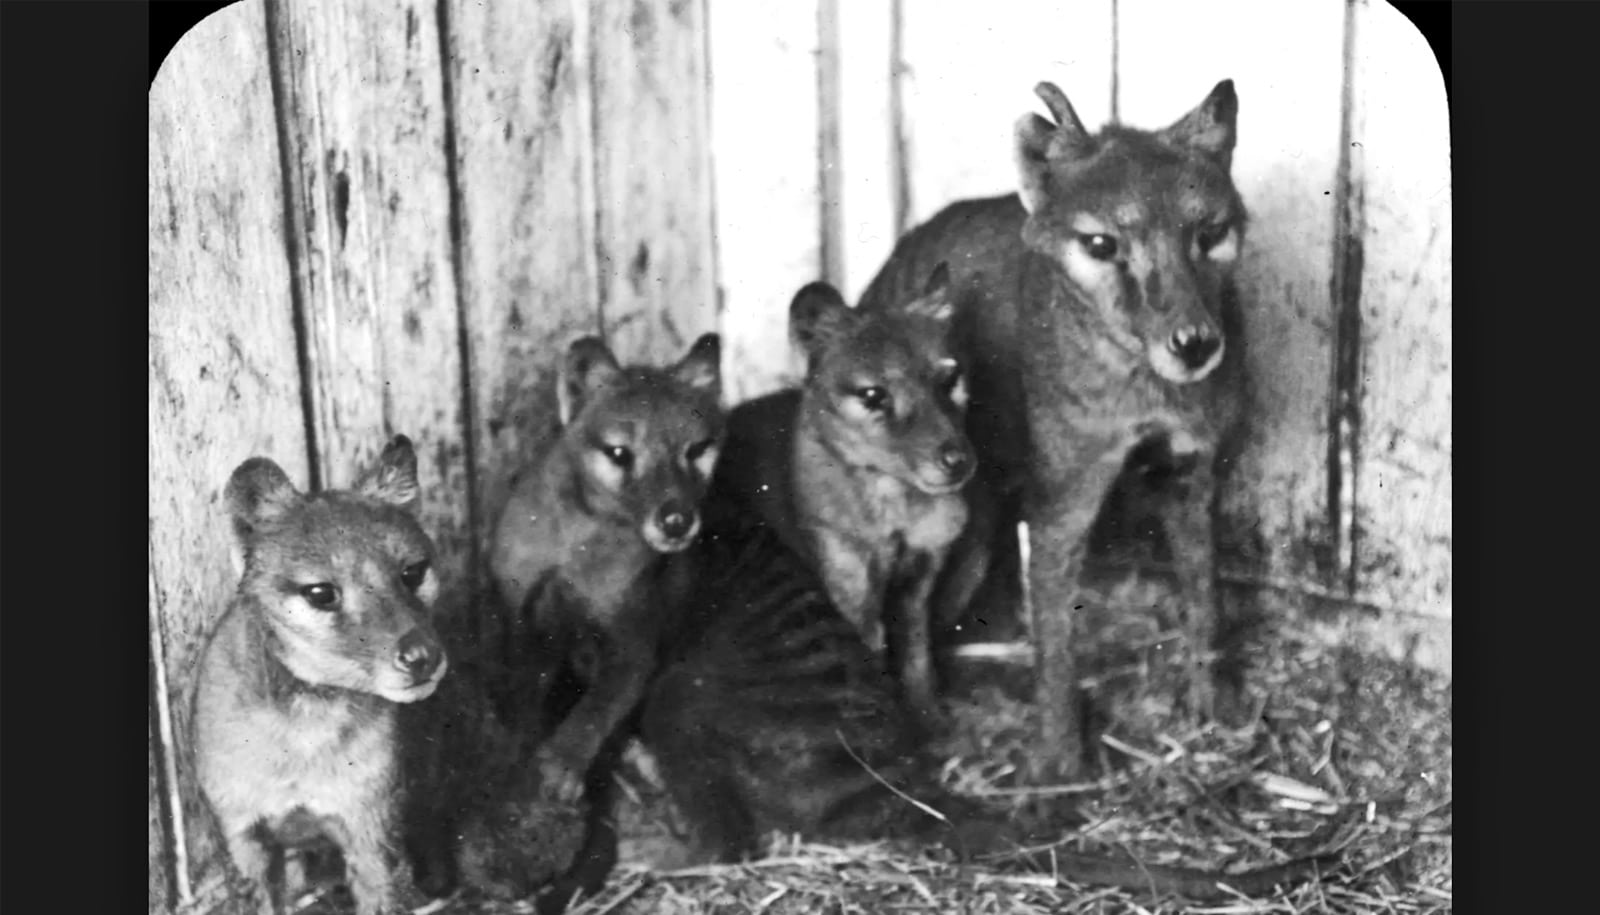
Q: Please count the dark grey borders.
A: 2